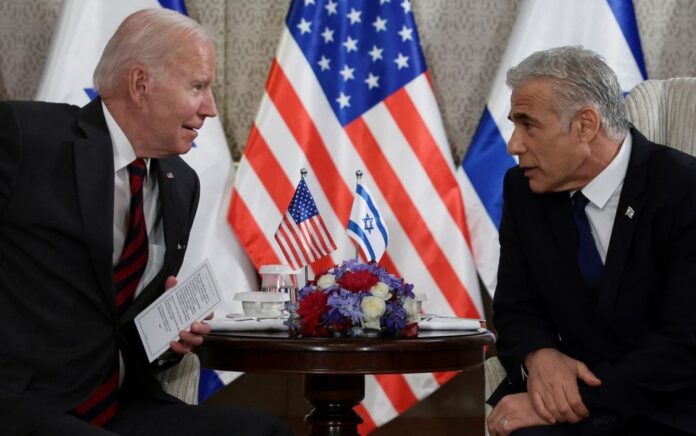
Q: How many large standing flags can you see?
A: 3